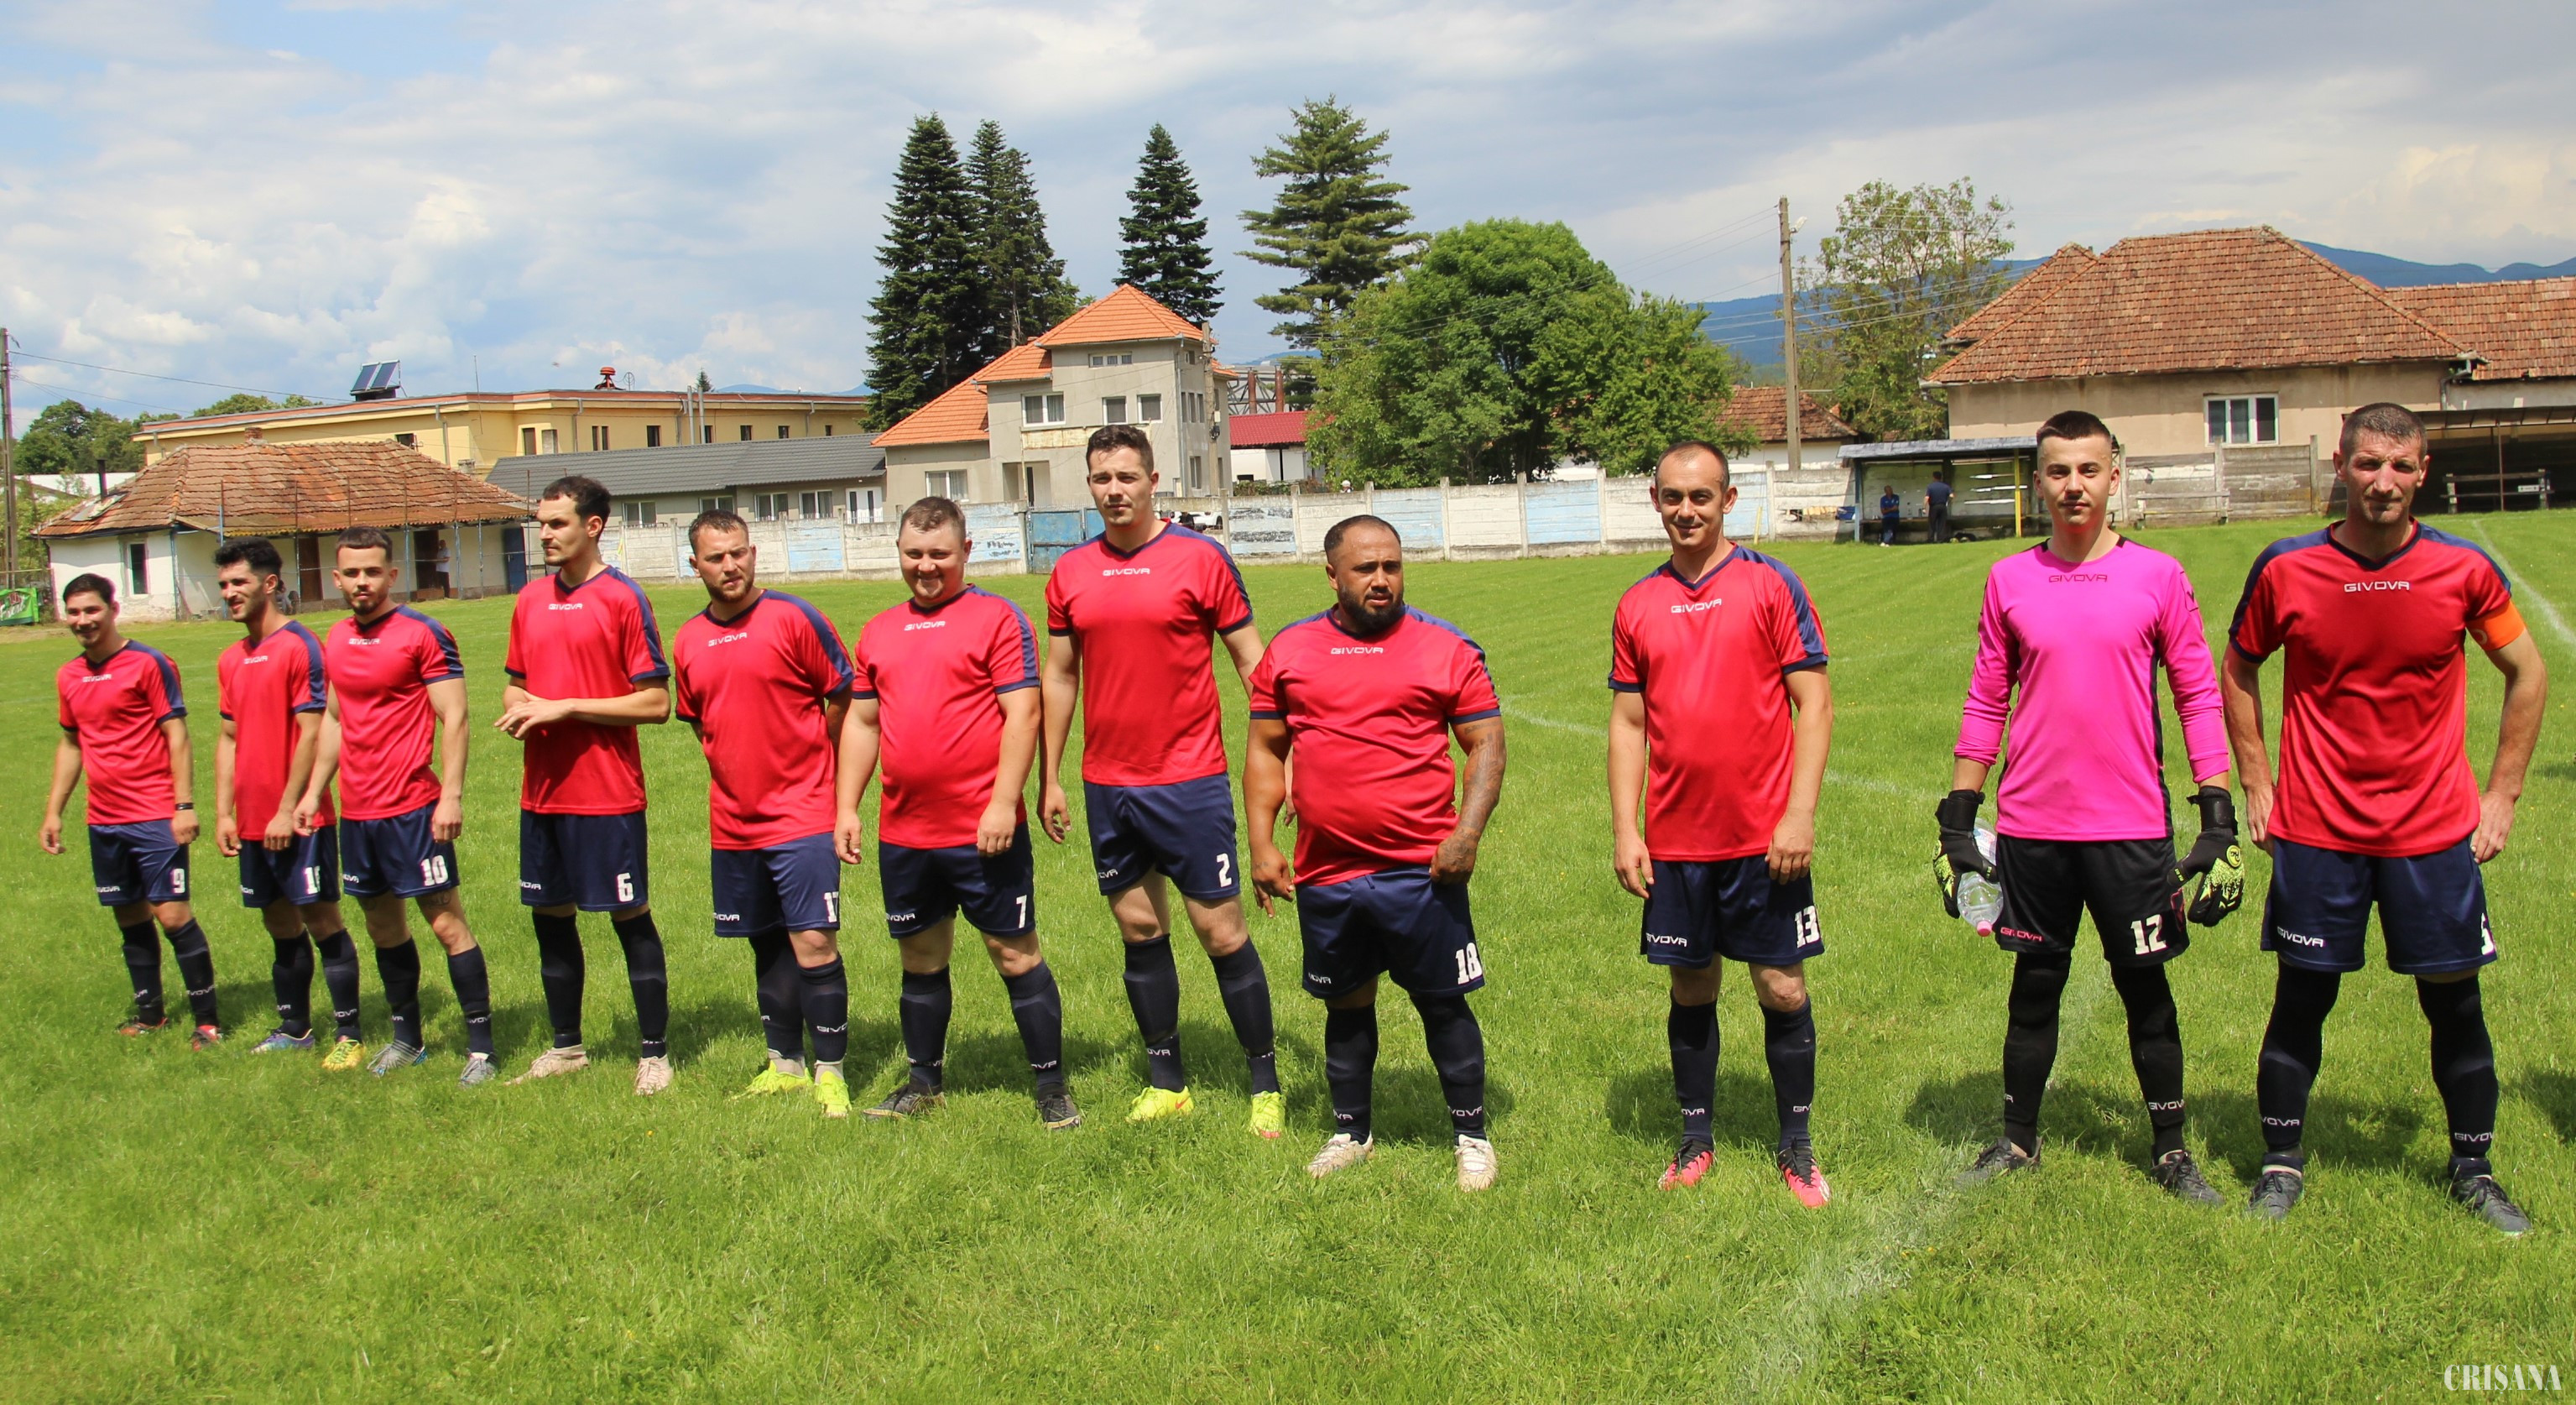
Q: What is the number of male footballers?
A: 11